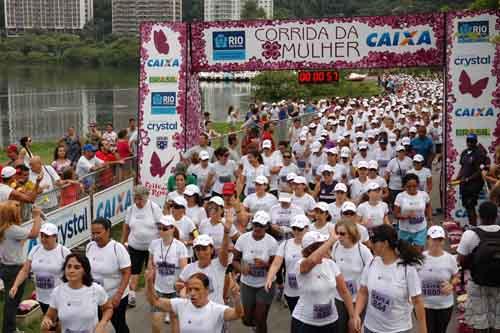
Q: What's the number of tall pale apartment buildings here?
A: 3